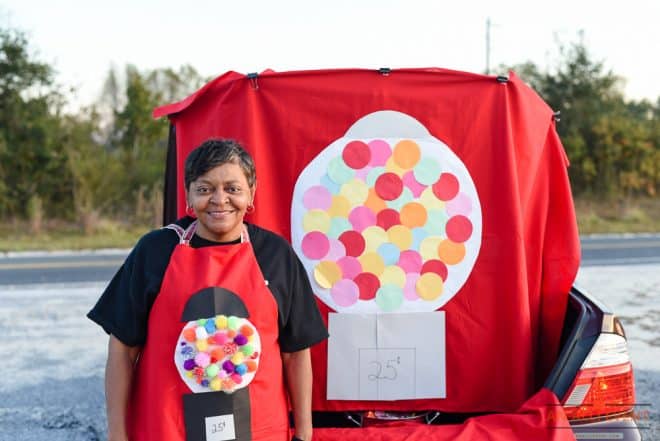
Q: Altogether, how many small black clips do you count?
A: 4